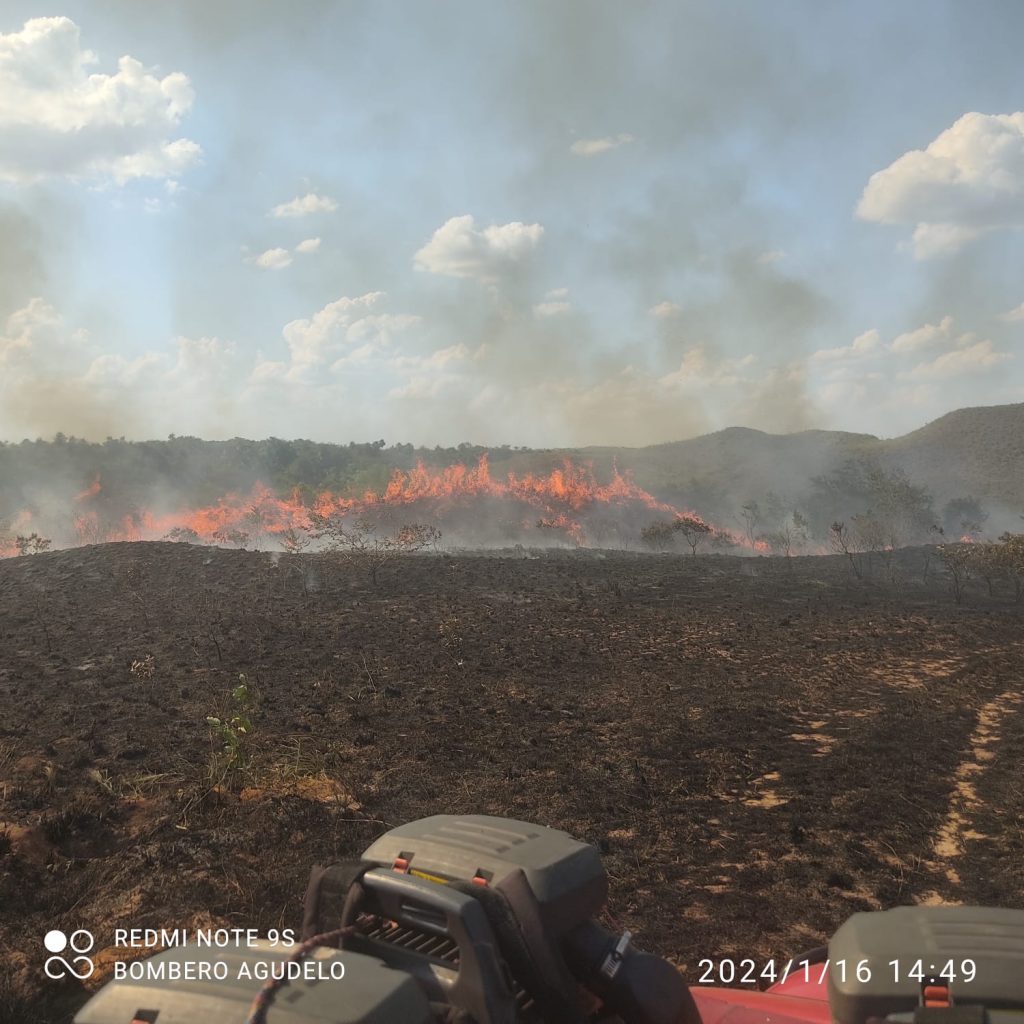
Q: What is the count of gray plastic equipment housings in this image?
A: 3